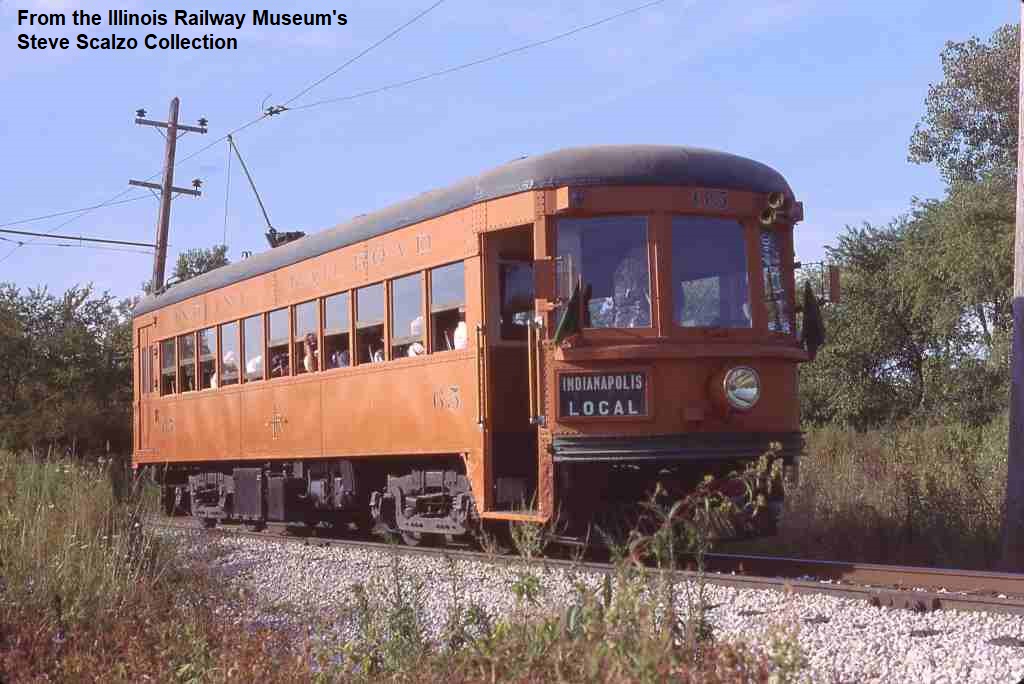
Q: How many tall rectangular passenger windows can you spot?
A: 11